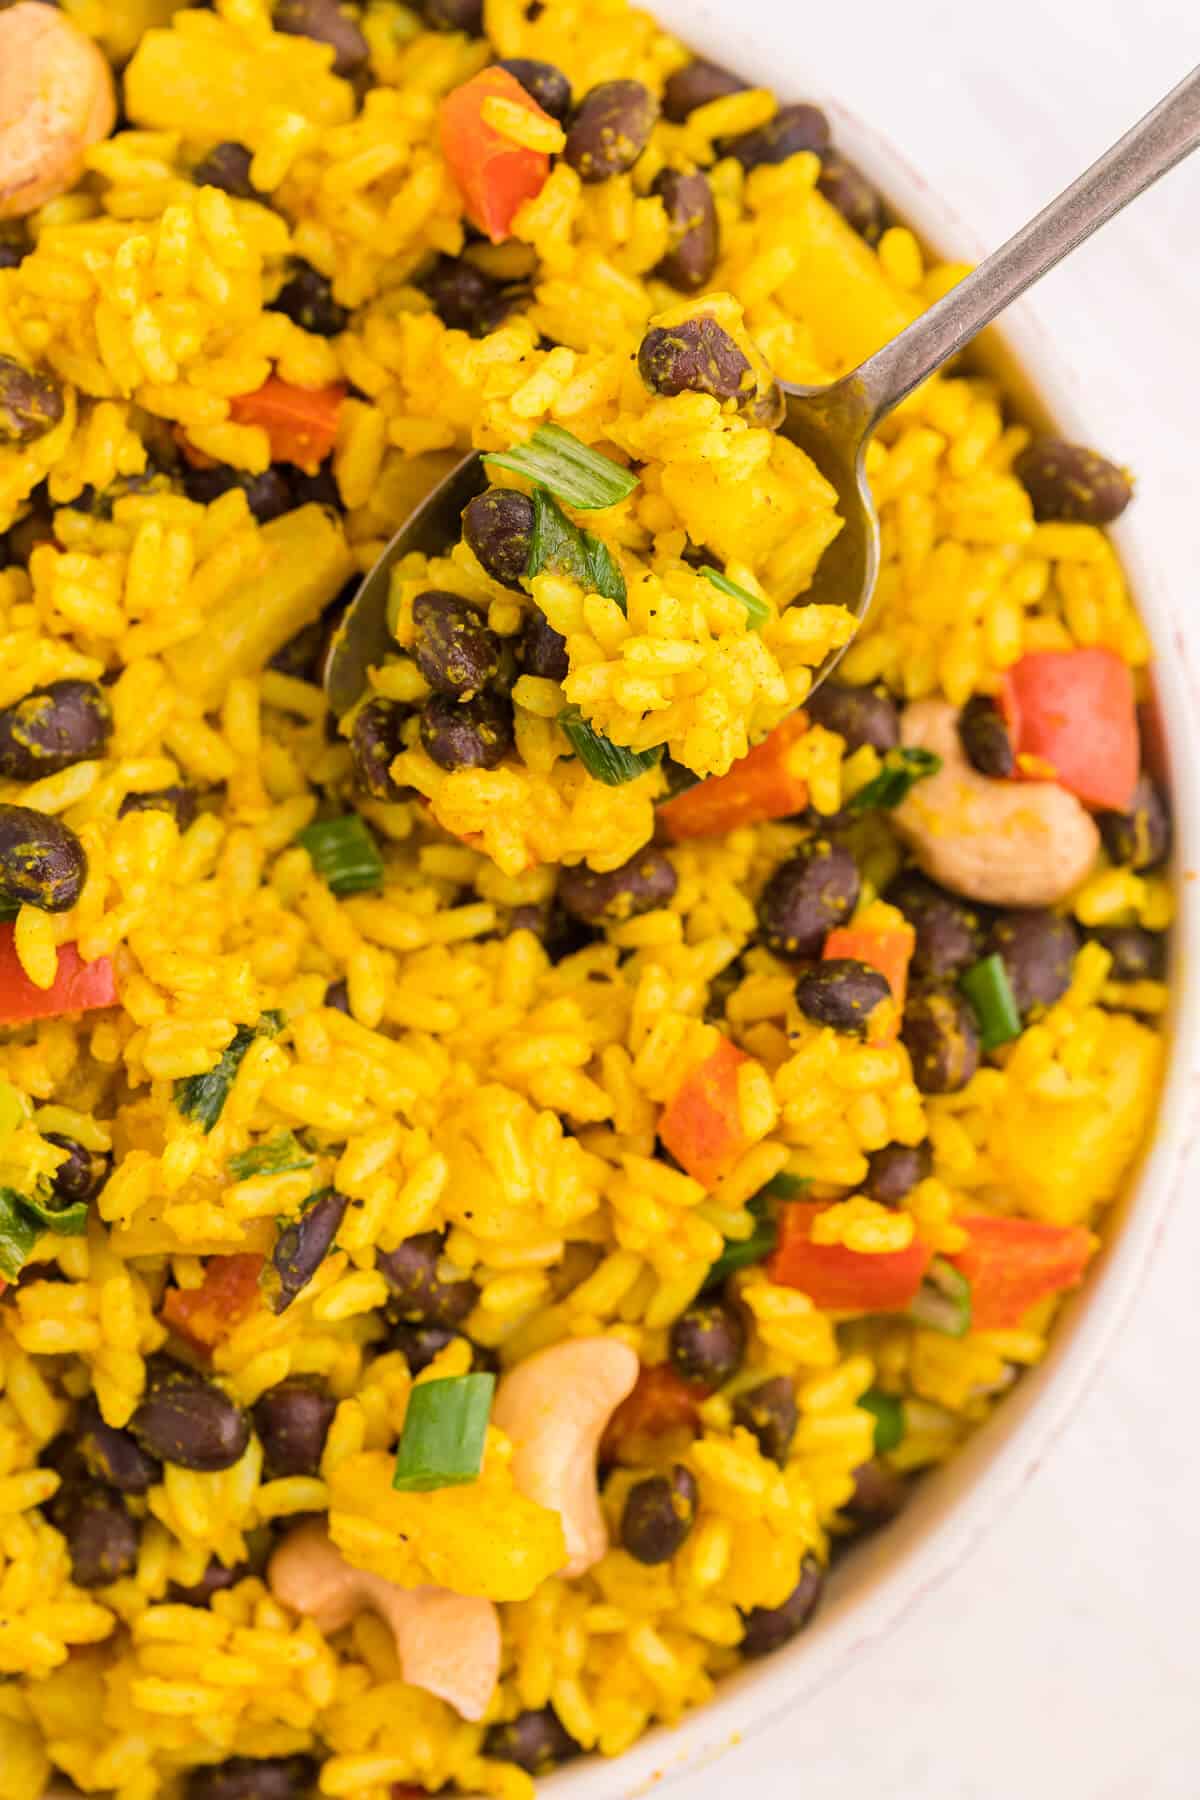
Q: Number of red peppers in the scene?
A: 11